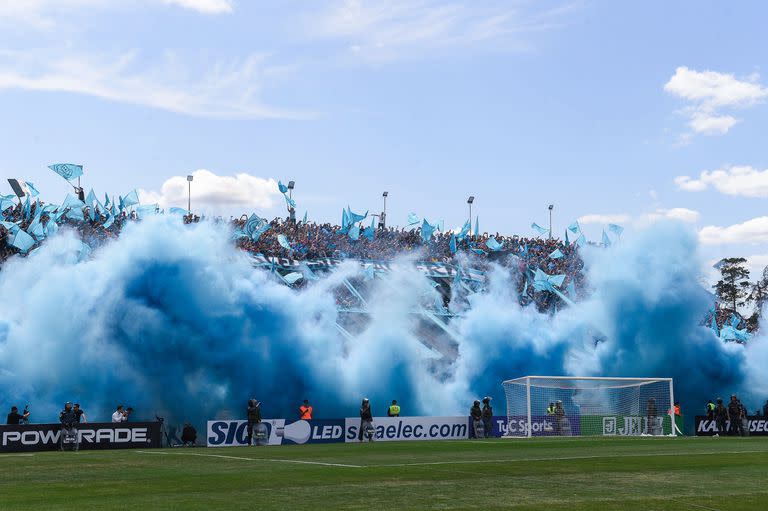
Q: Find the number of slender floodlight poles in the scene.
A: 5